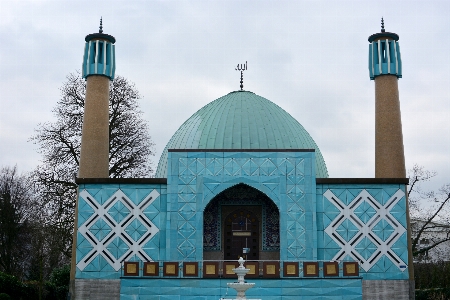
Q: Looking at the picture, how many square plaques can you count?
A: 12